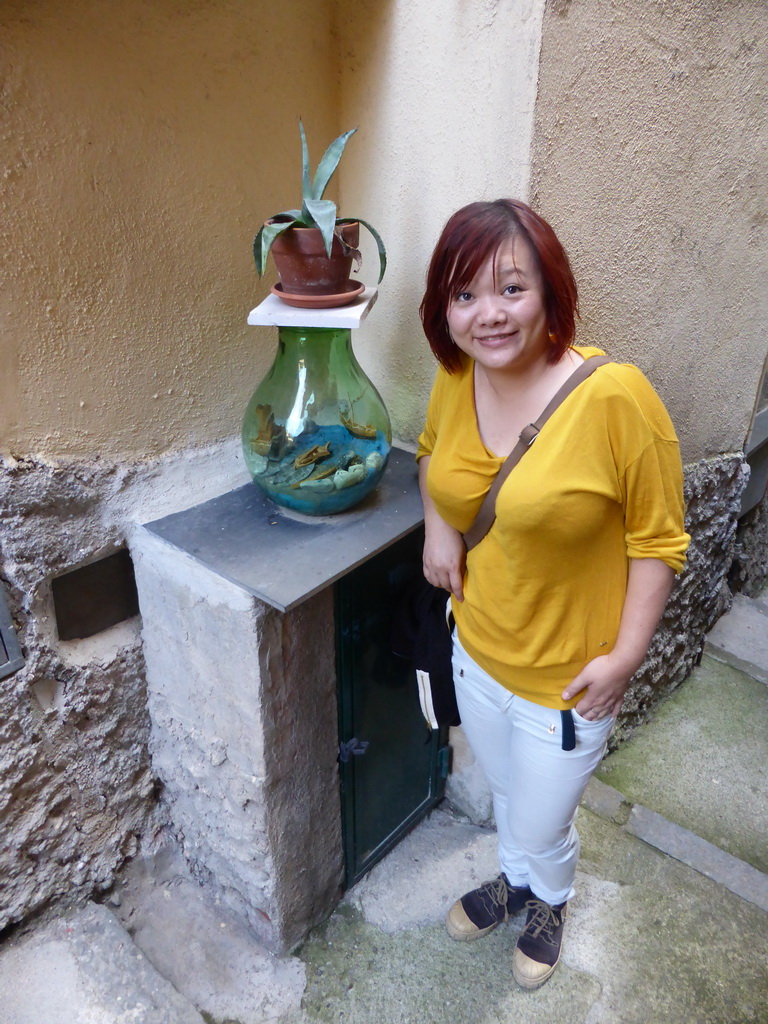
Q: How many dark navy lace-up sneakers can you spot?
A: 2